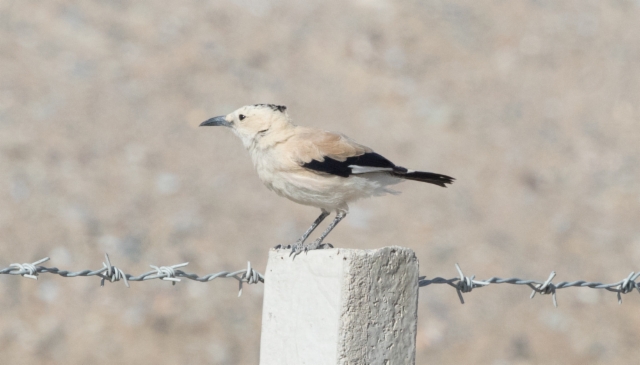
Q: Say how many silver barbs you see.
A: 7